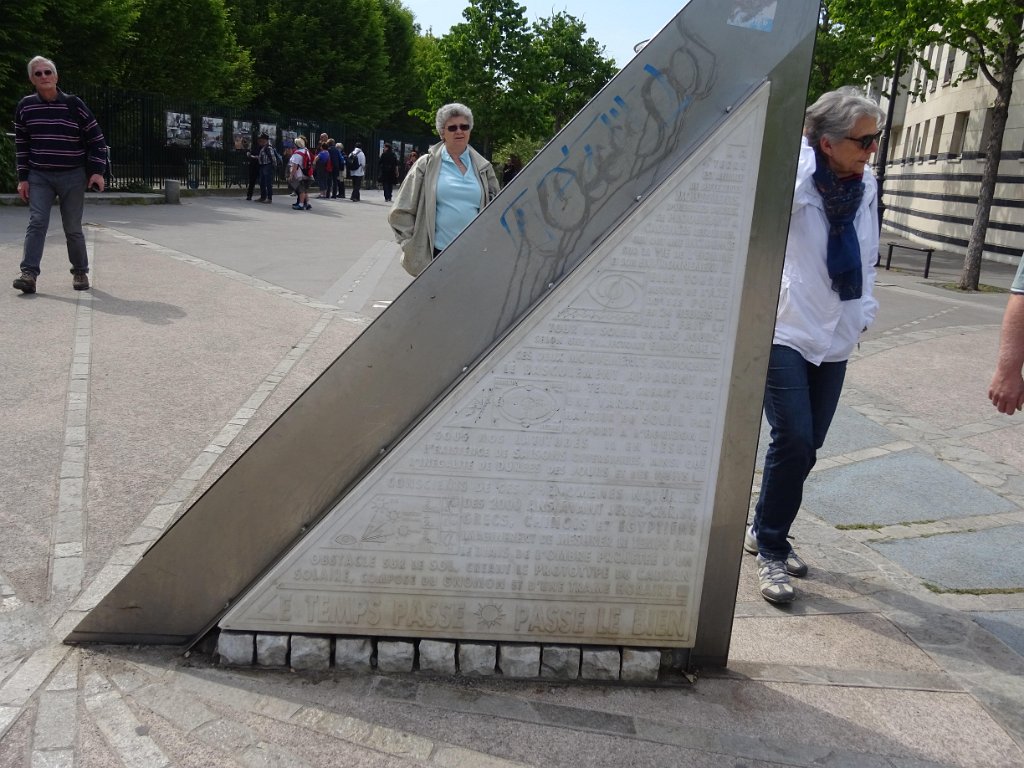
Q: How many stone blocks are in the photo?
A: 11